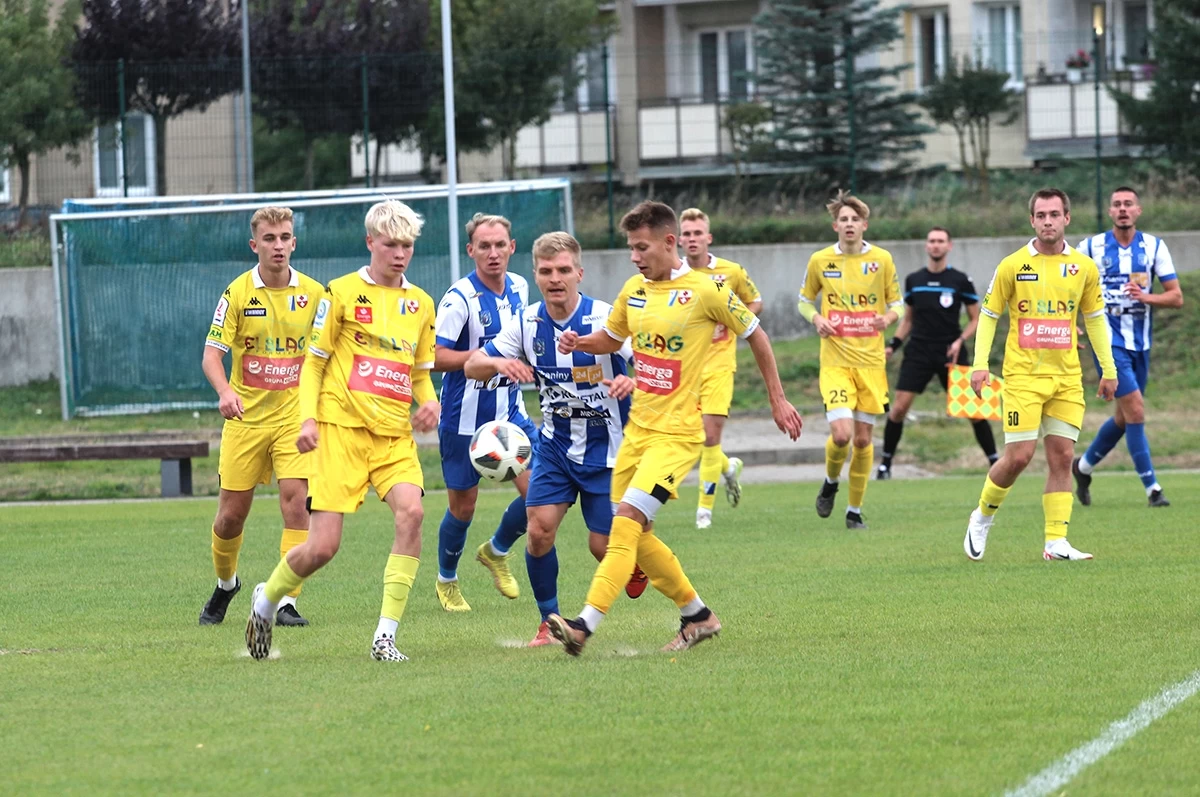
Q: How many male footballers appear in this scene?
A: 9